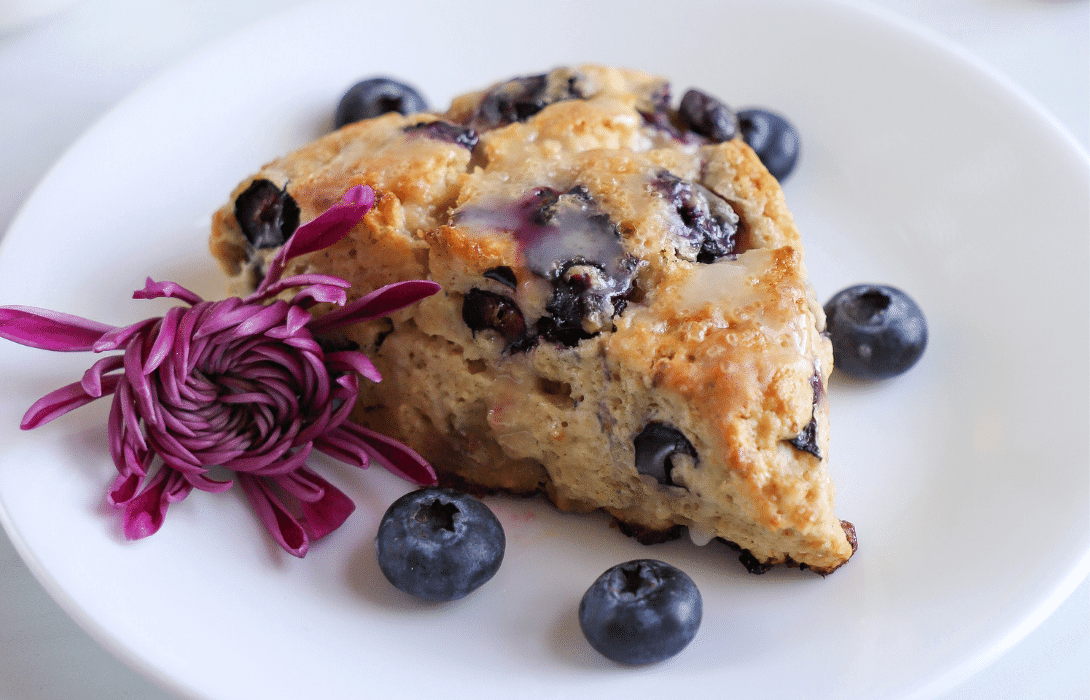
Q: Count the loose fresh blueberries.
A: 5